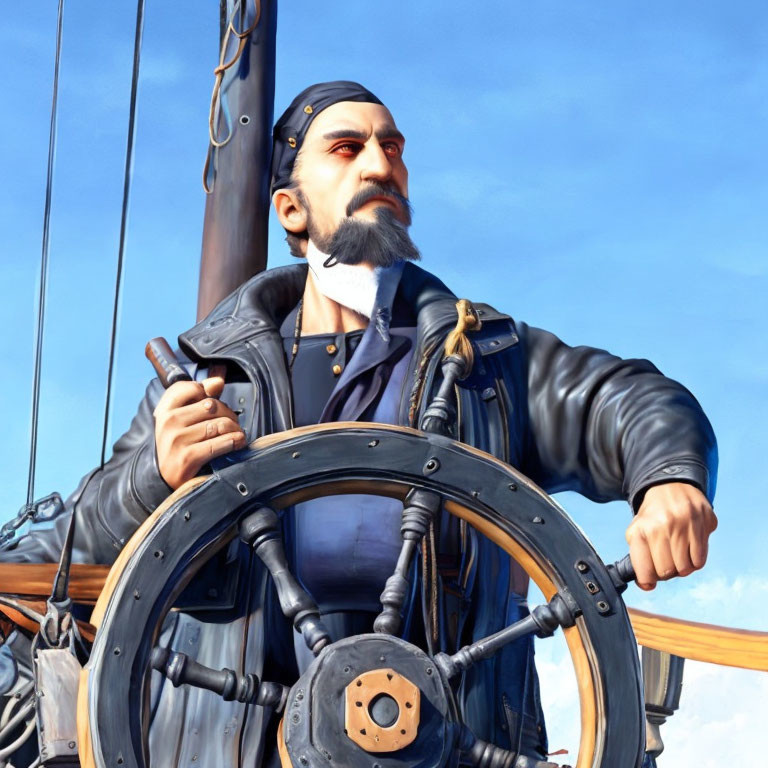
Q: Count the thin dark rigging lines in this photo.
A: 2